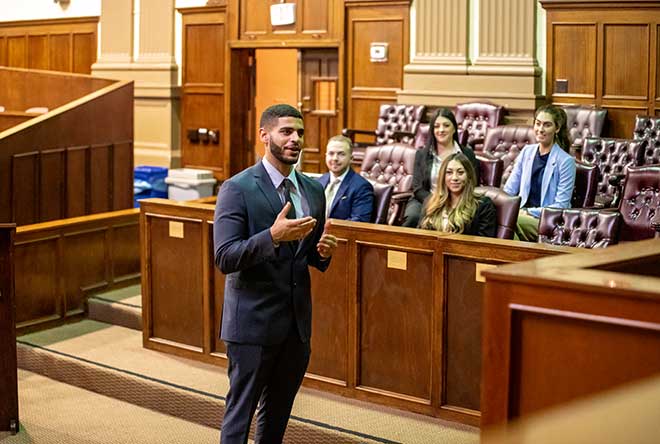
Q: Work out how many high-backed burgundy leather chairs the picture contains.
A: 14